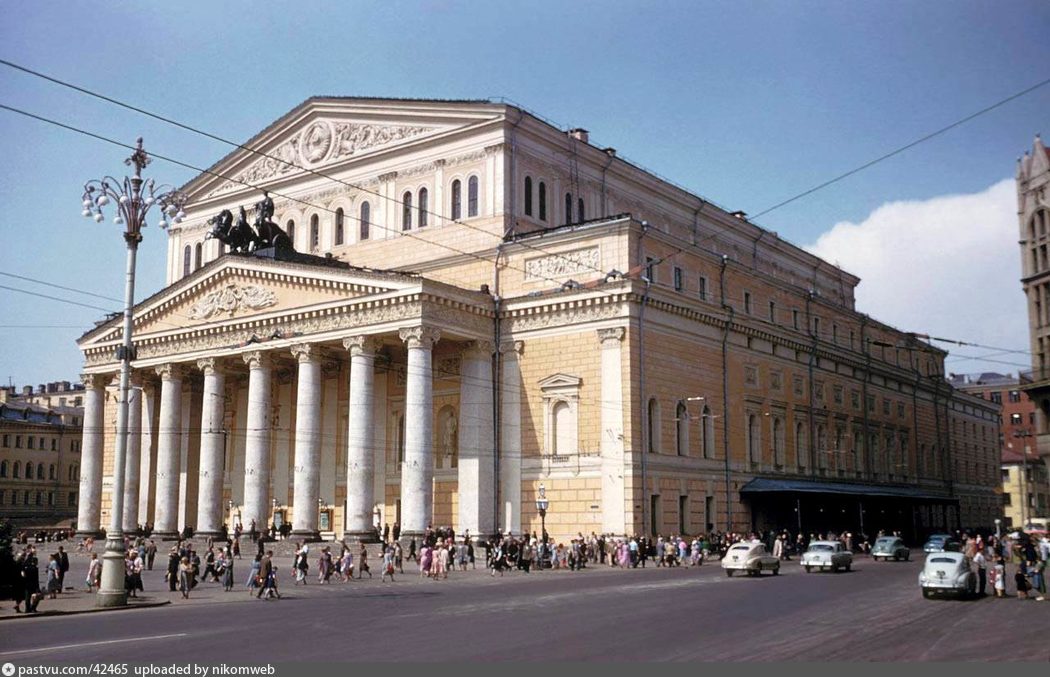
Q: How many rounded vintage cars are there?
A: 5